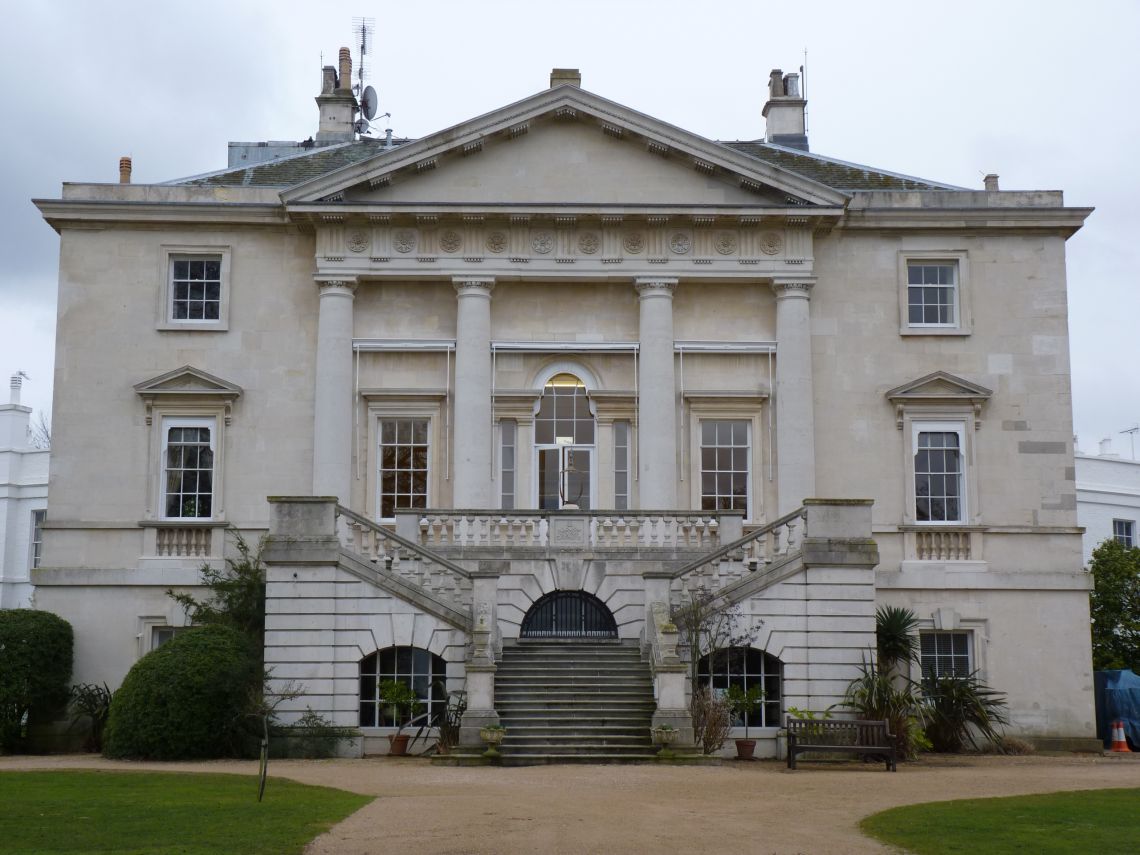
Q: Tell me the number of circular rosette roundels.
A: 10